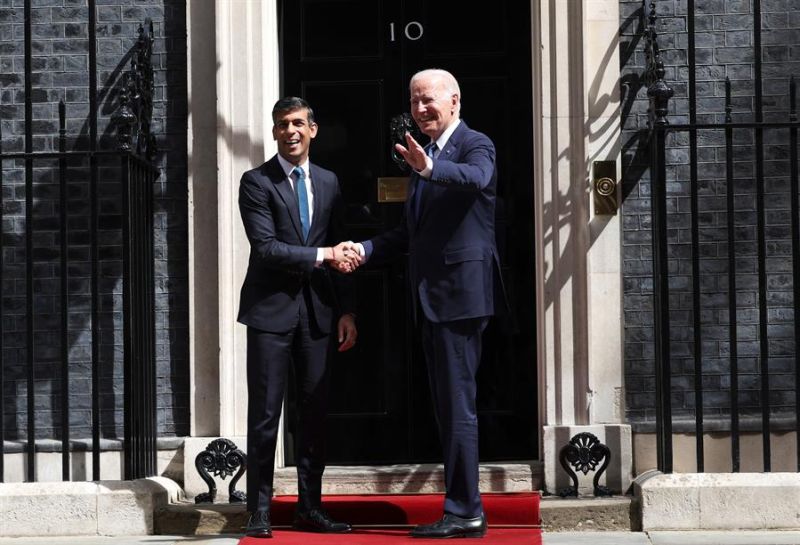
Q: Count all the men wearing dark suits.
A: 2